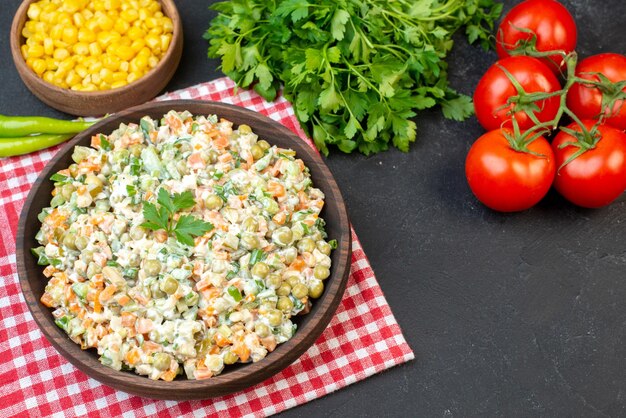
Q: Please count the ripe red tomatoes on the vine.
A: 5